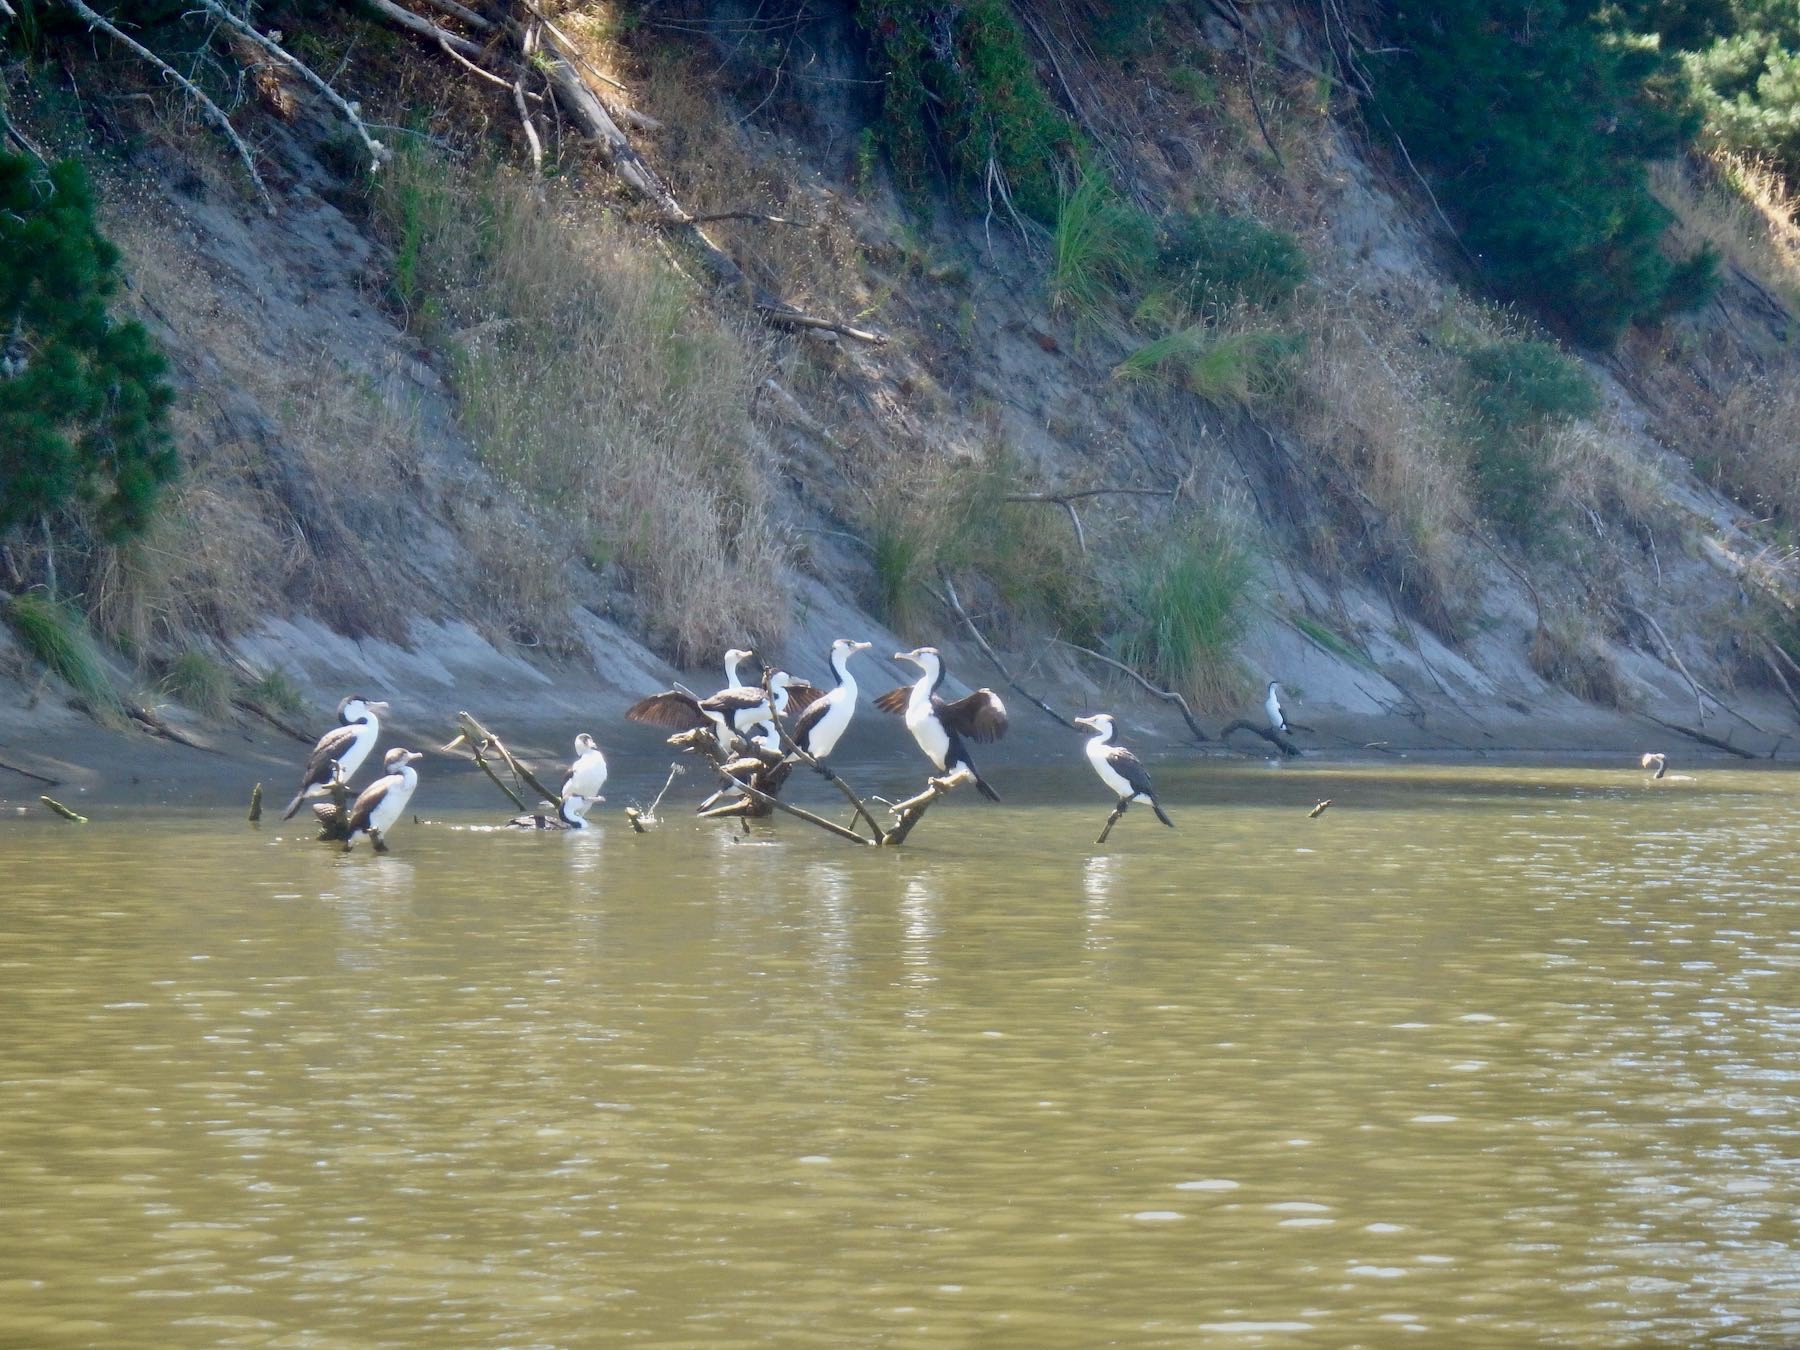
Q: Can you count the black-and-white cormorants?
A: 12